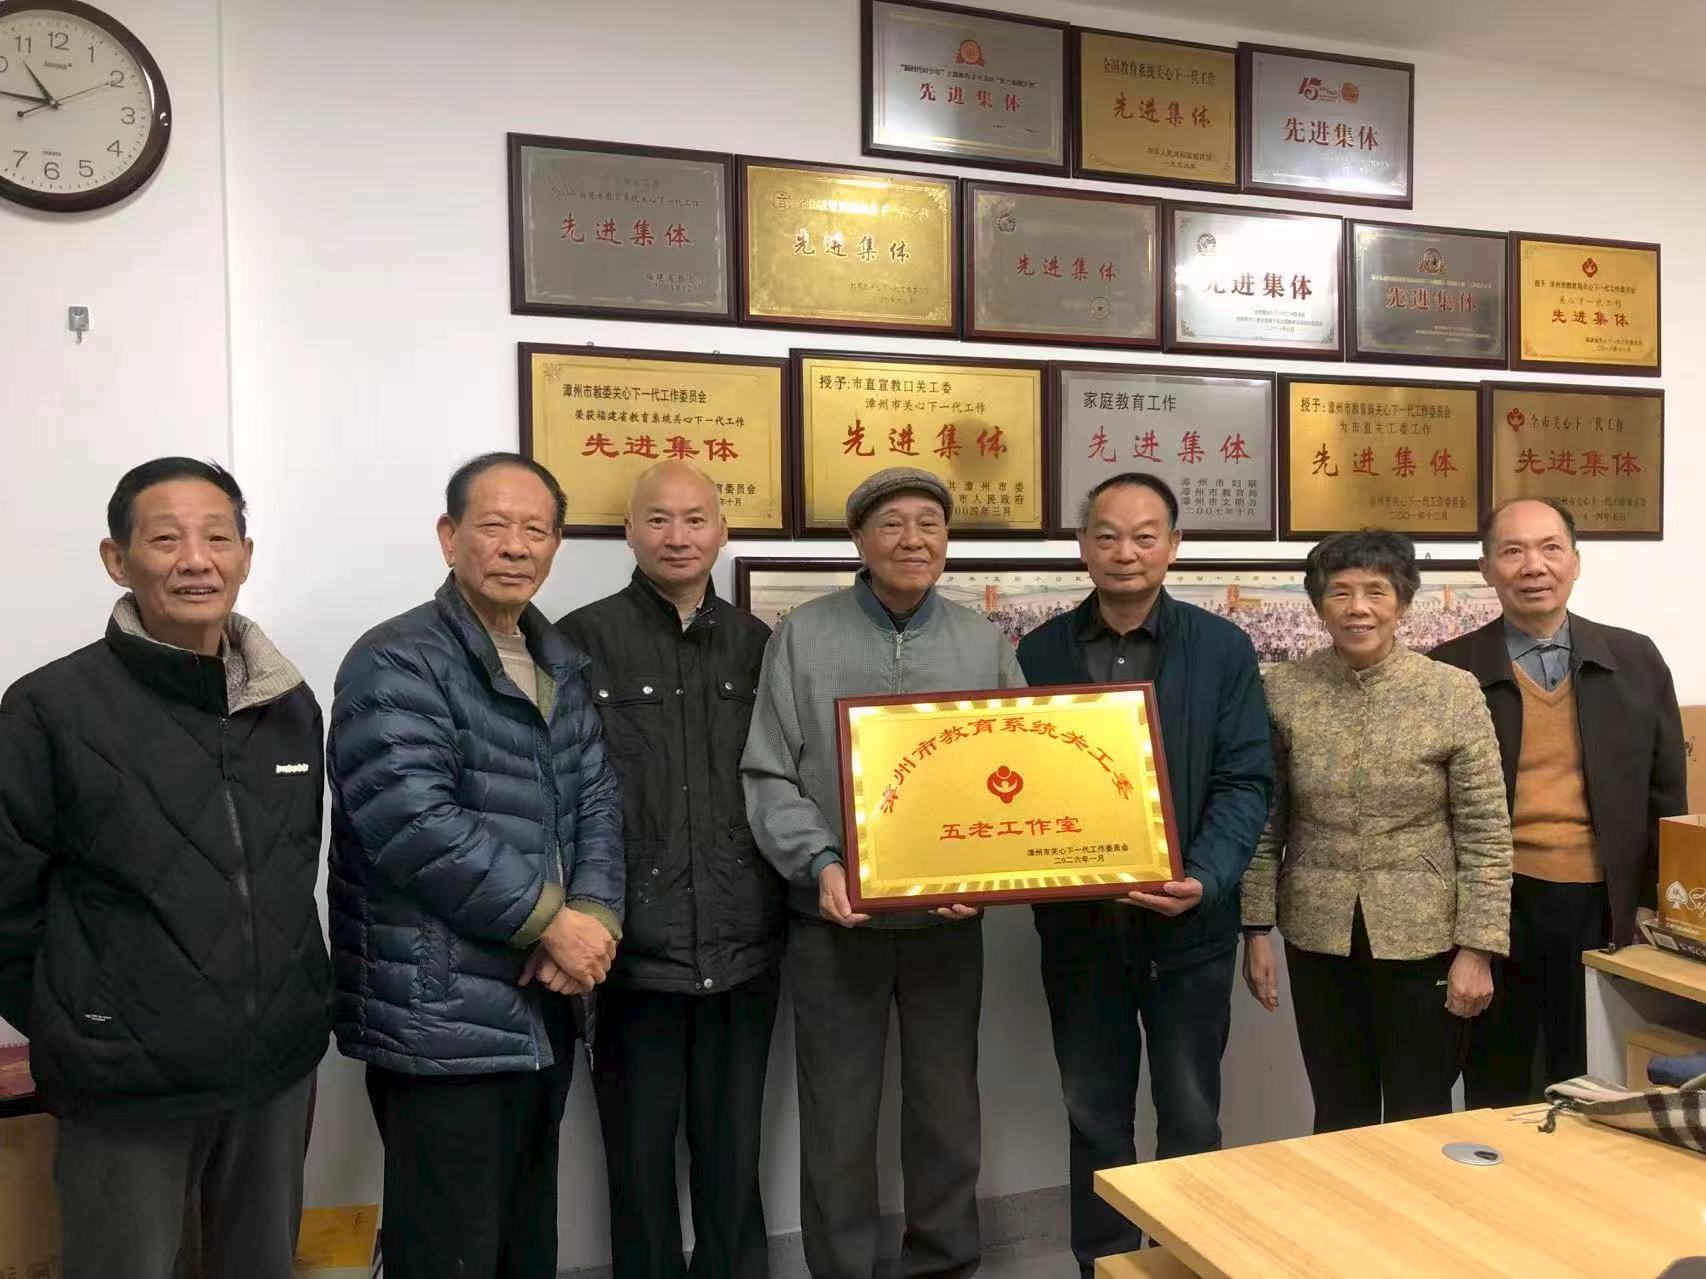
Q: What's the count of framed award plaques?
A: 15